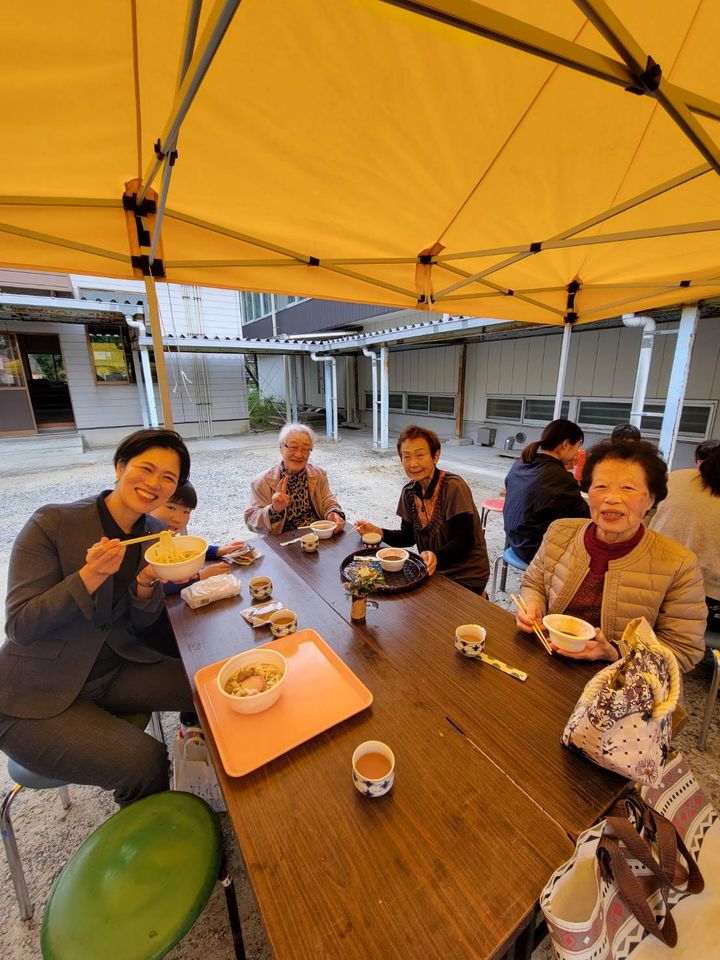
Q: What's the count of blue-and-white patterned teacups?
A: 6